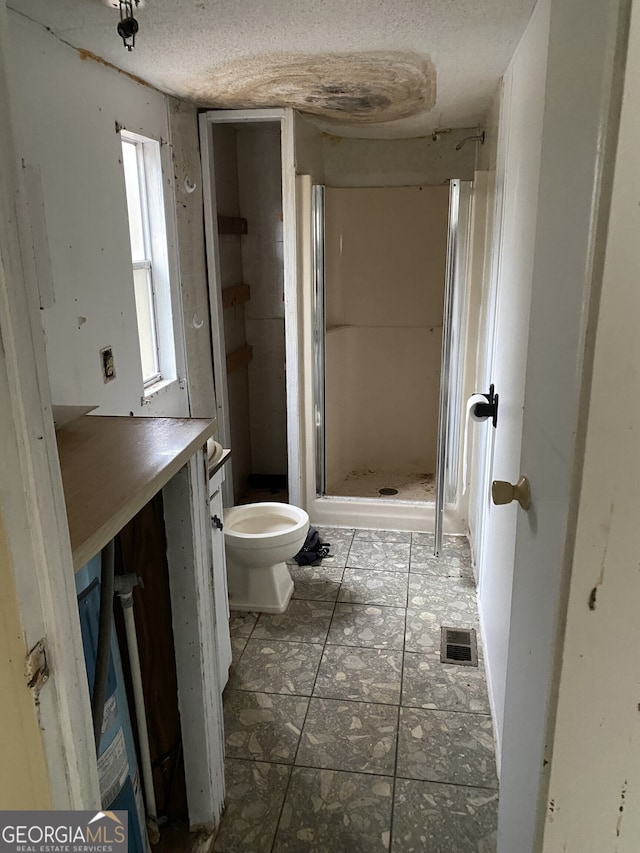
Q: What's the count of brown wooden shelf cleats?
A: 3